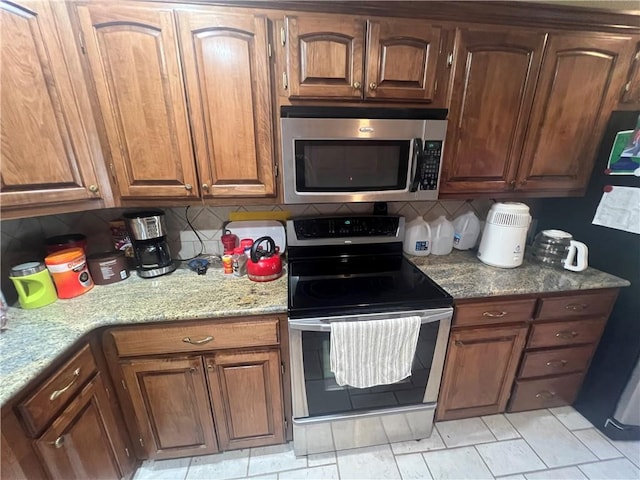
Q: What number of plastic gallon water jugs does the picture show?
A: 3